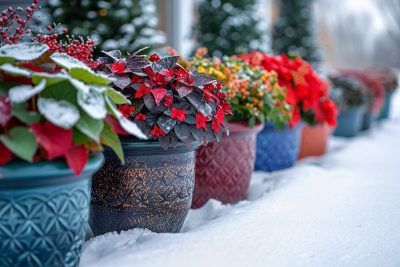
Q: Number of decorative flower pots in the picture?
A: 8